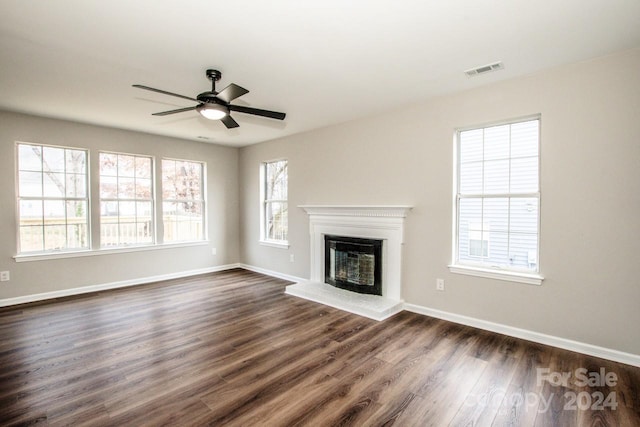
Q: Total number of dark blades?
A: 5